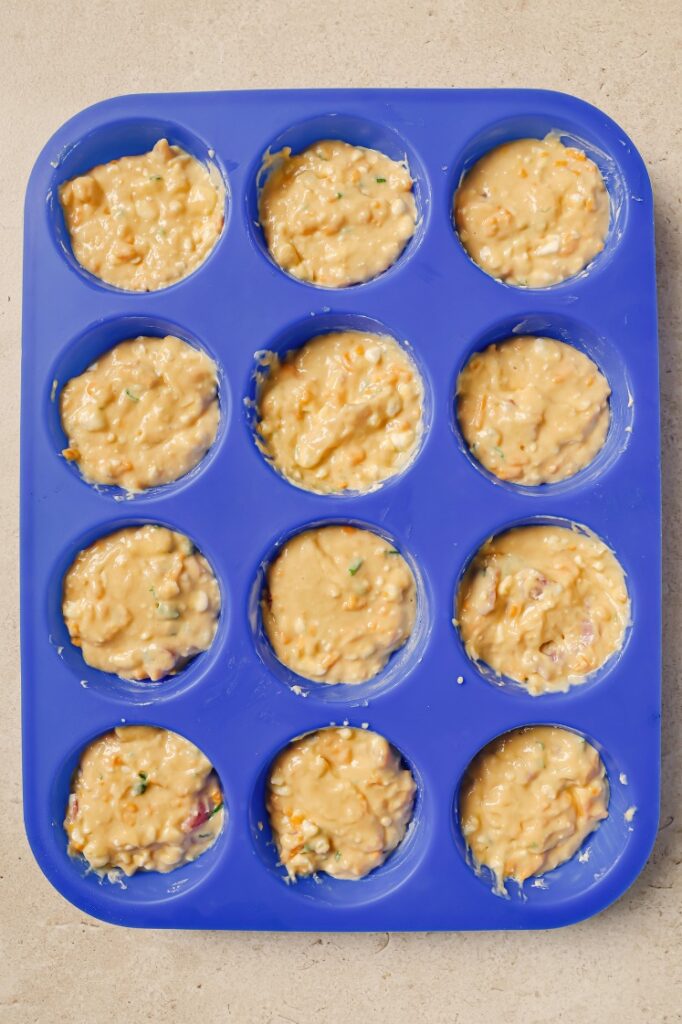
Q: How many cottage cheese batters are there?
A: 12